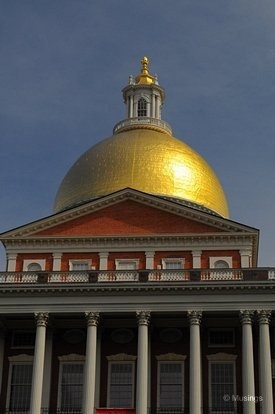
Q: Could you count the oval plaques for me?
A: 3